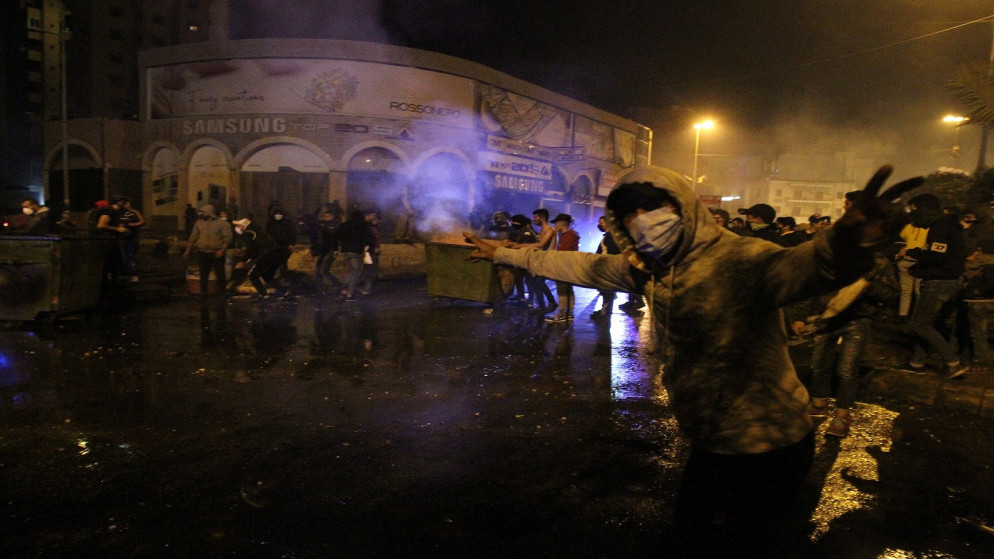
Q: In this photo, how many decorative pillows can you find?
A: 0